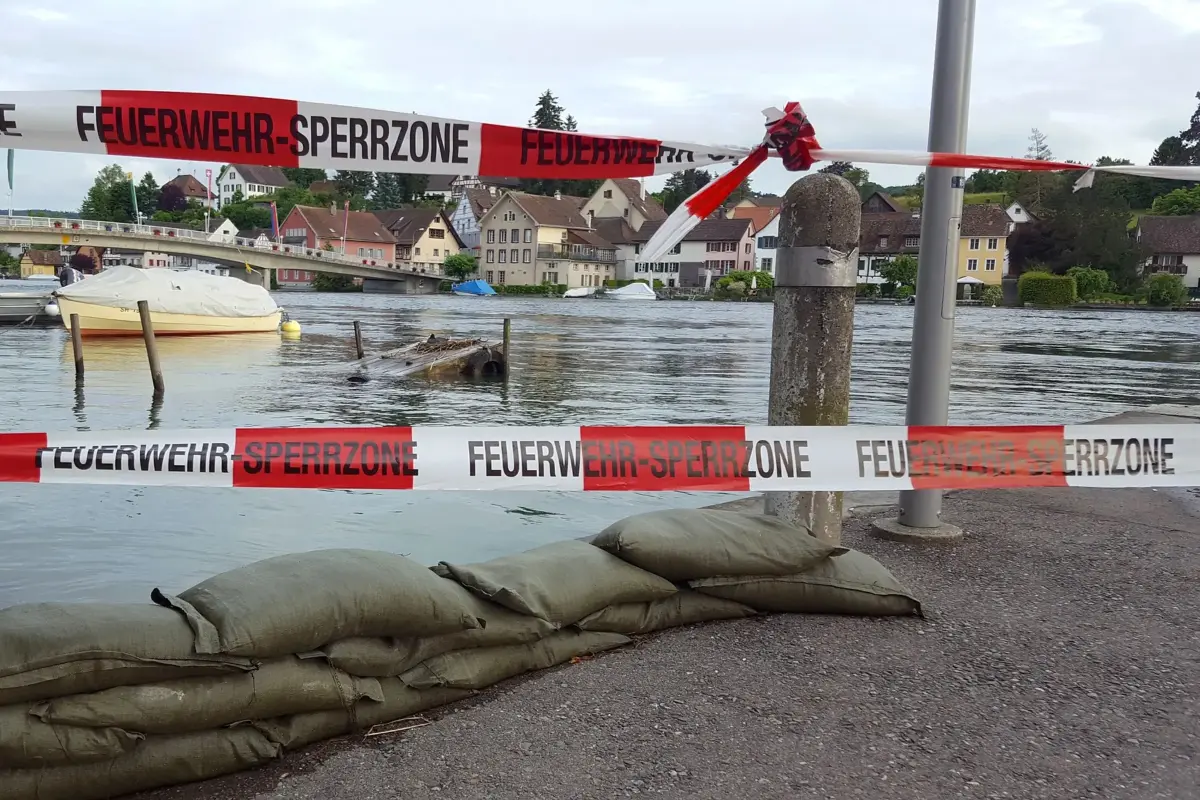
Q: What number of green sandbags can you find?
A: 12